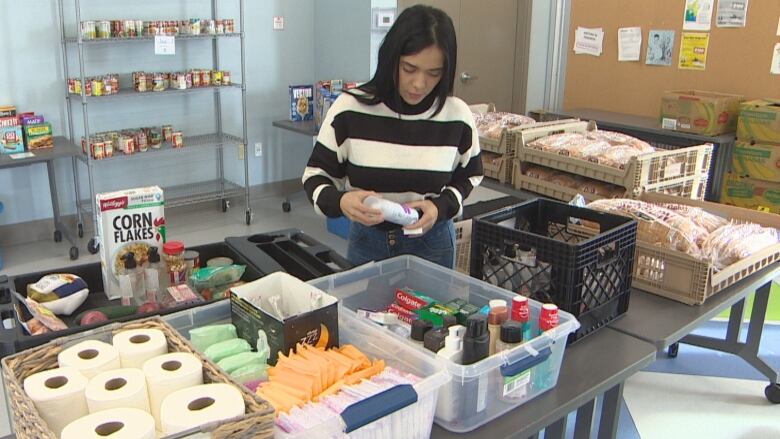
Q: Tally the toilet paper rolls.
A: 7